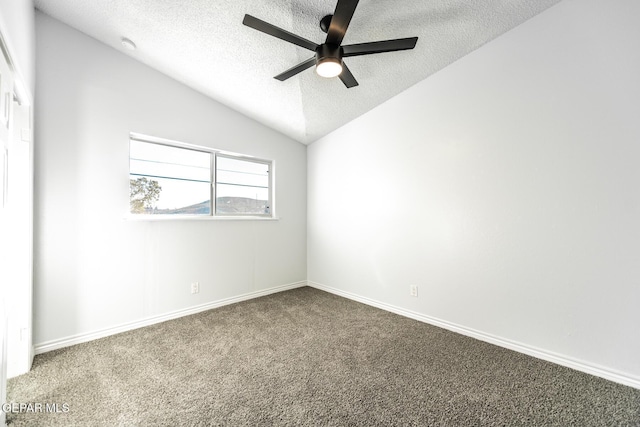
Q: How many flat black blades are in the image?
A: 5